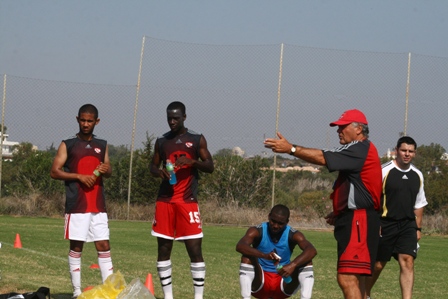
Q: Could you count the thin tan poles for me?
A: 4